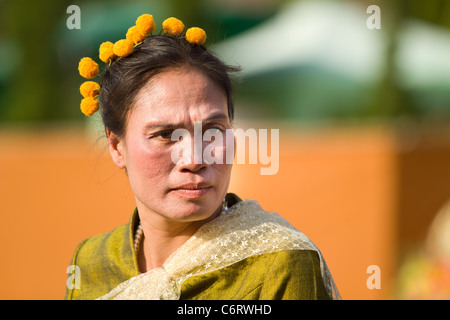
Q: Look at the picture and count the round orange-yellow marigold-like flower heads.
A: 9